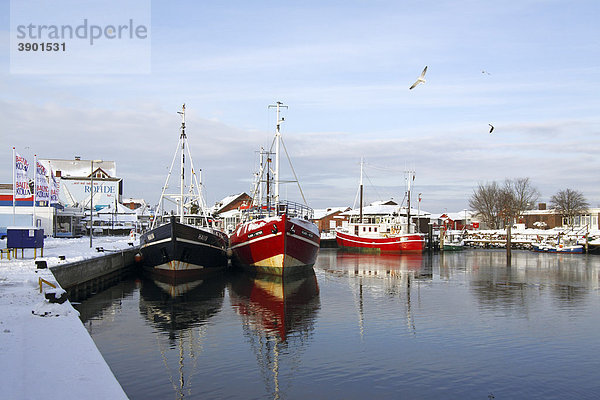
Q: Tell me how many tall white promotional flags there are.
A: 3